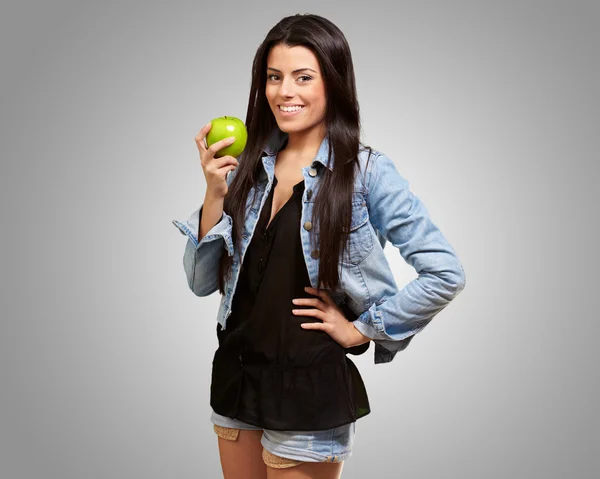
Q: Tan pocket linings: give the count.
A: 2